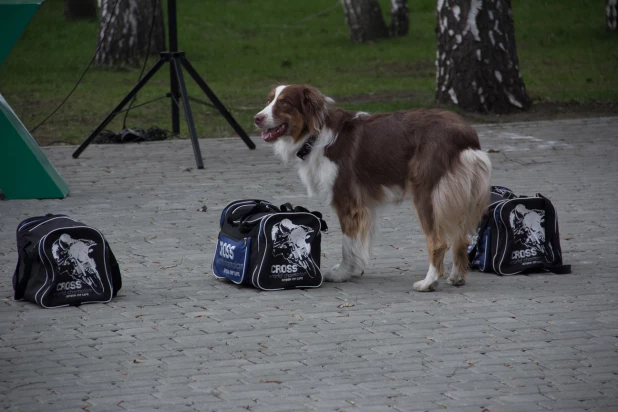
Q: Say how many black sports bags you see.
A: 3